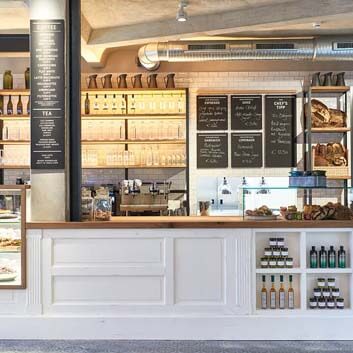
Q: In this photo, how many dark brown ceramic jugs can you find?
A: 9